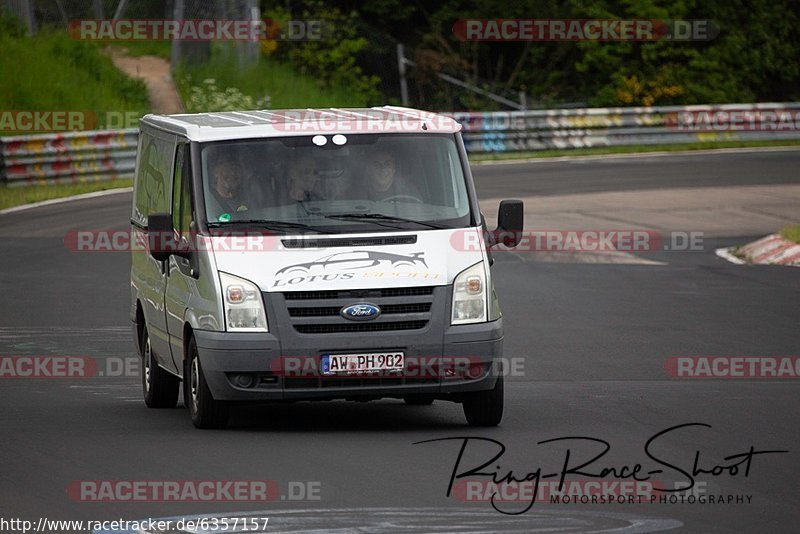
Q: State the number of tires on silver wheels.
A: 2